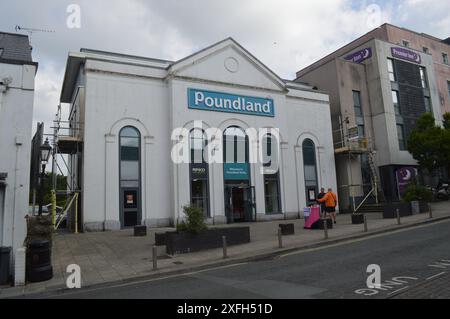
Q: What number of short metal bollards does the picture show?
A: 7